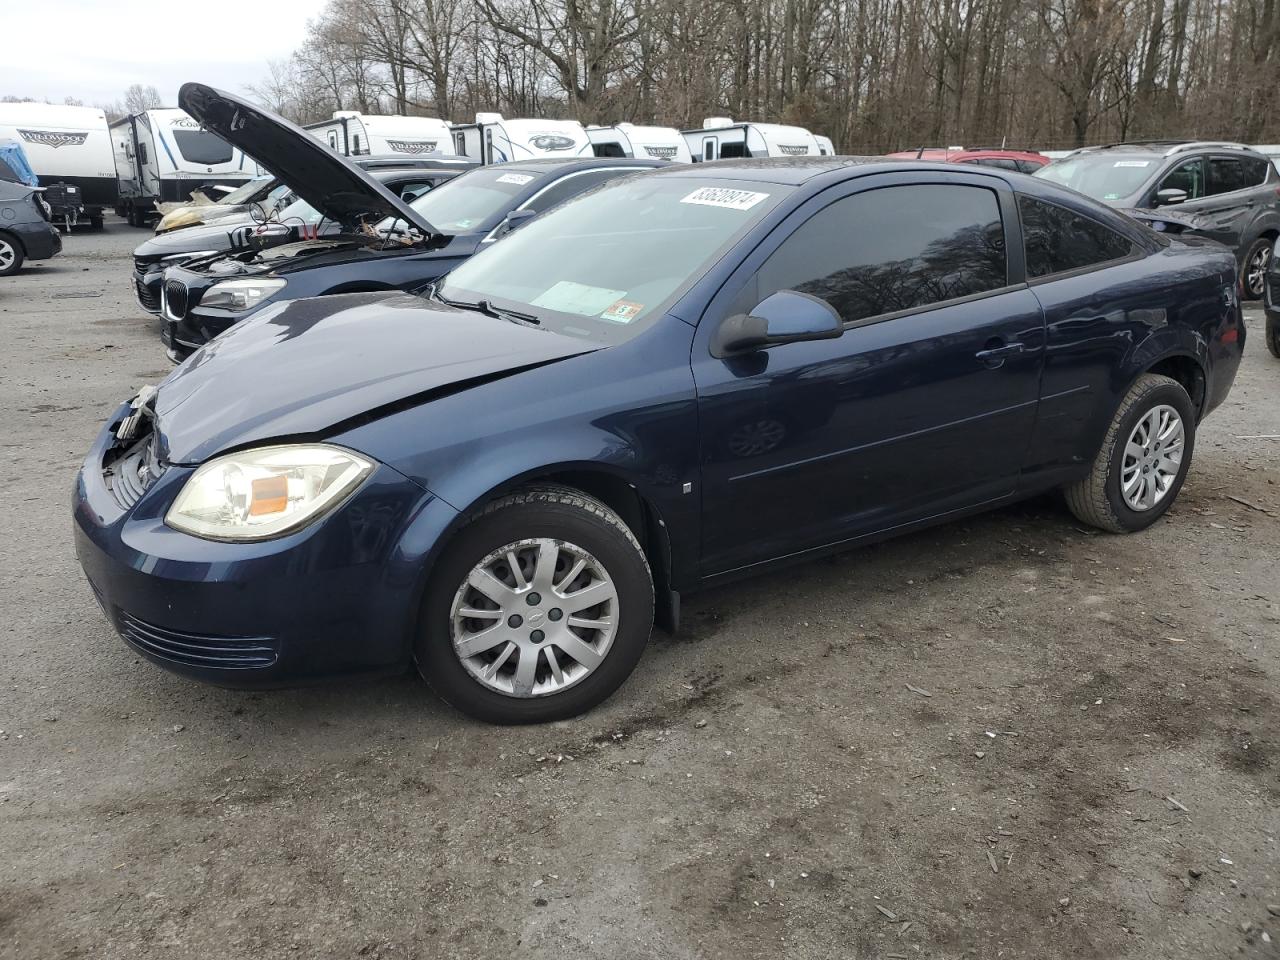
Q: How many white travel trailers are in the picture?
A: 7